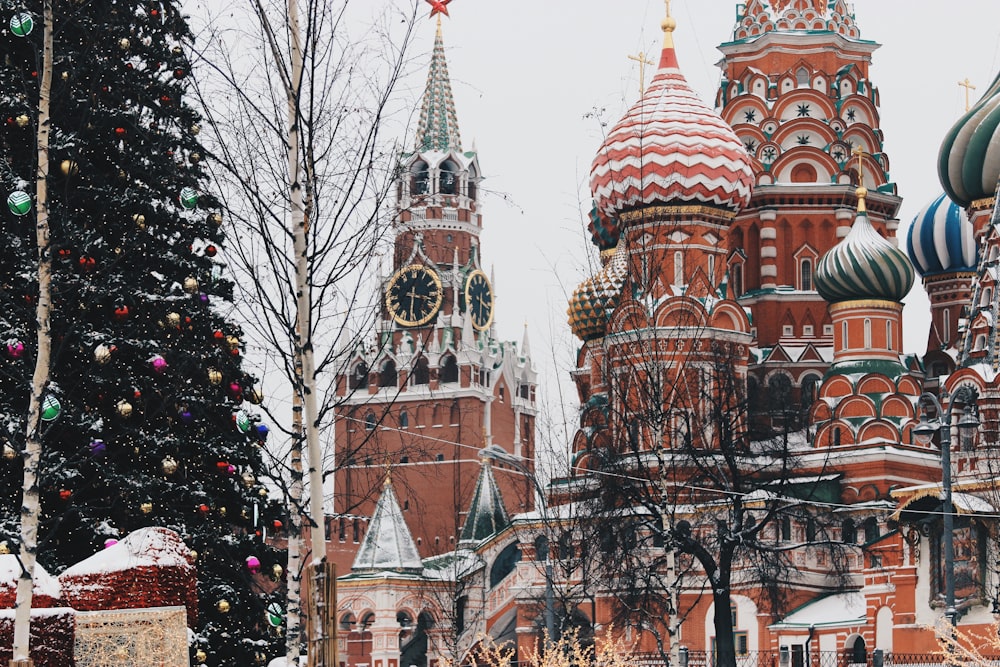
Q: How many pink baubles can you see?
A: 6